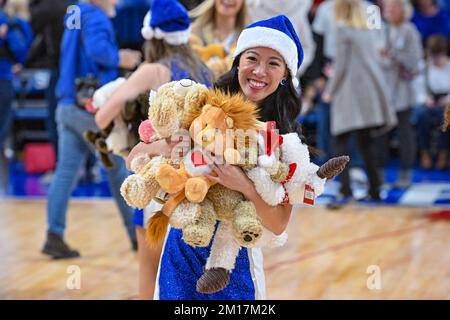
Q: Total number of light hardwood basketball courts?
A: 1